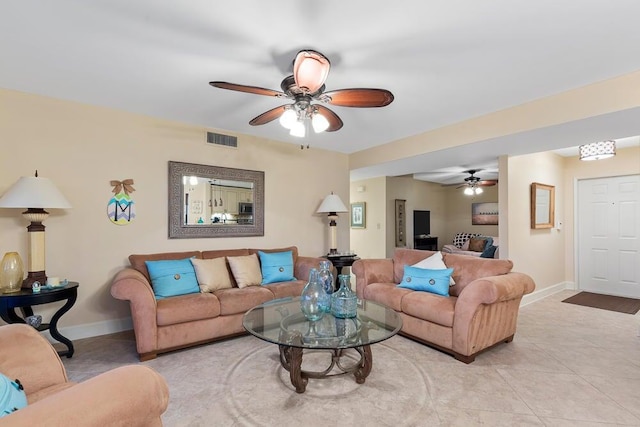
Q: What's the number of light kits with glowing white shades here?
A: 2